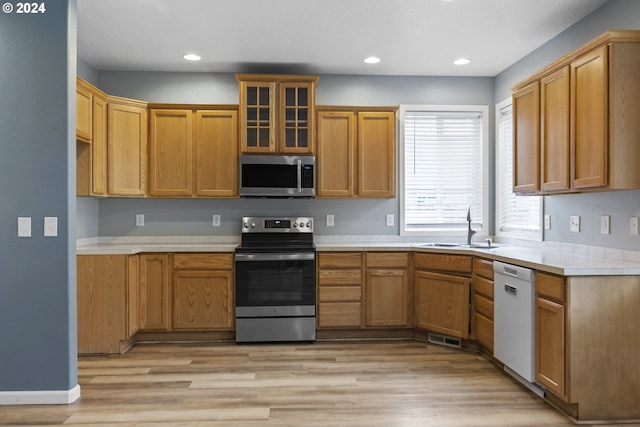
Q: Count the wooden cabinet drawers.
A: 12